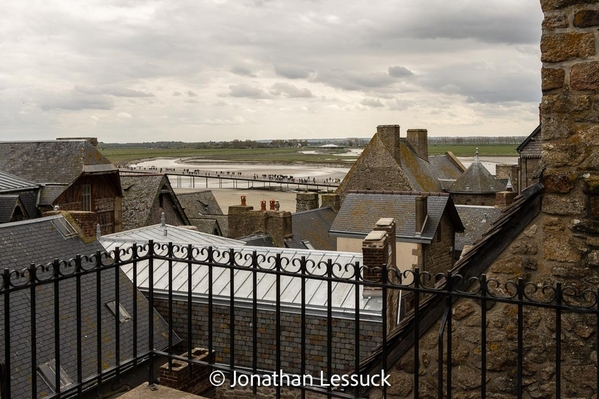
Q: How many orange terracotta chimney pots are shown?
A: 3